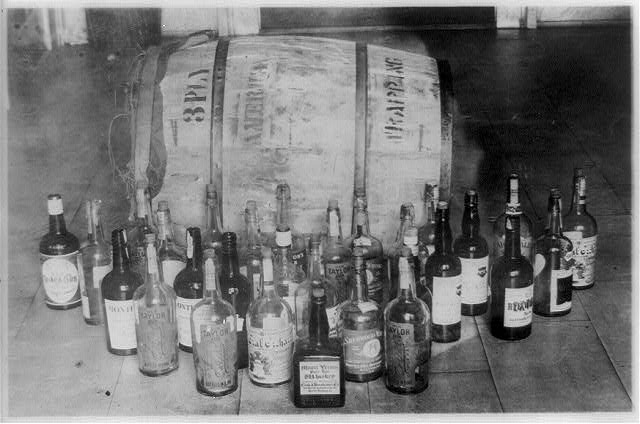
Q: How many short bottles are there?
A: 1